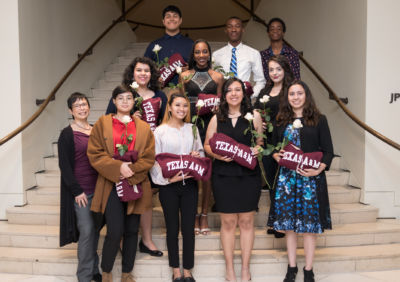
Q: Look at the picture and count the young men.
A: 2